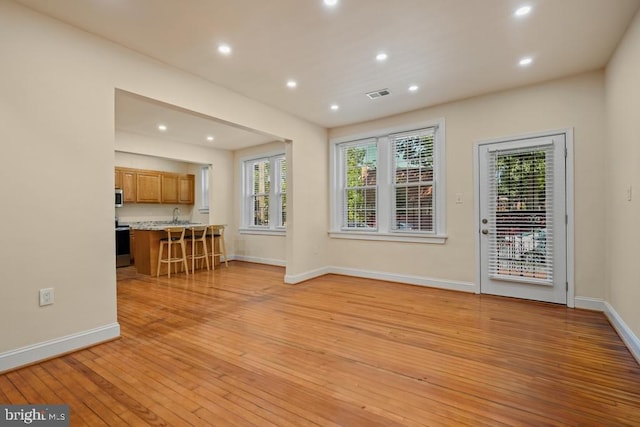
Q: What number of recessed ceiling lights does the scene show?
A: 10